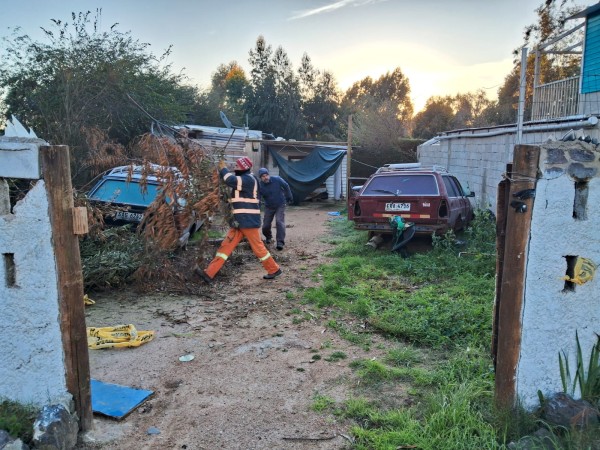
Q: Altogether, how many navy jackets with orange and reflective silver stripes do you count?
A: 1